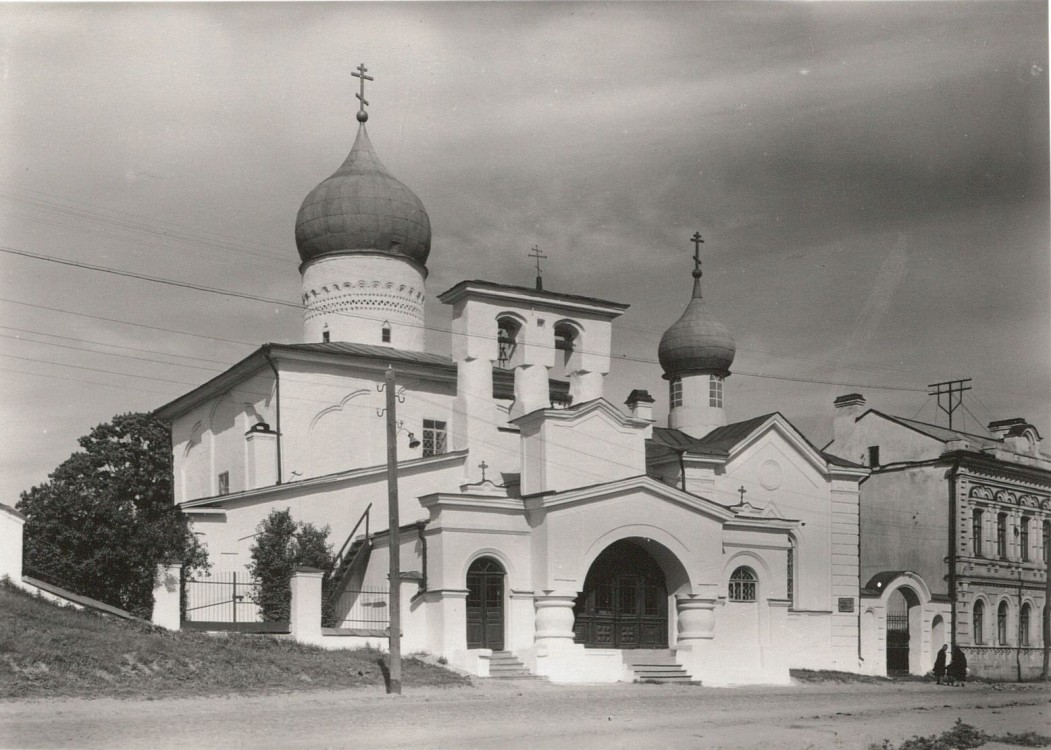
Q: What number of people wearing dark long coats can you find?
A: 2